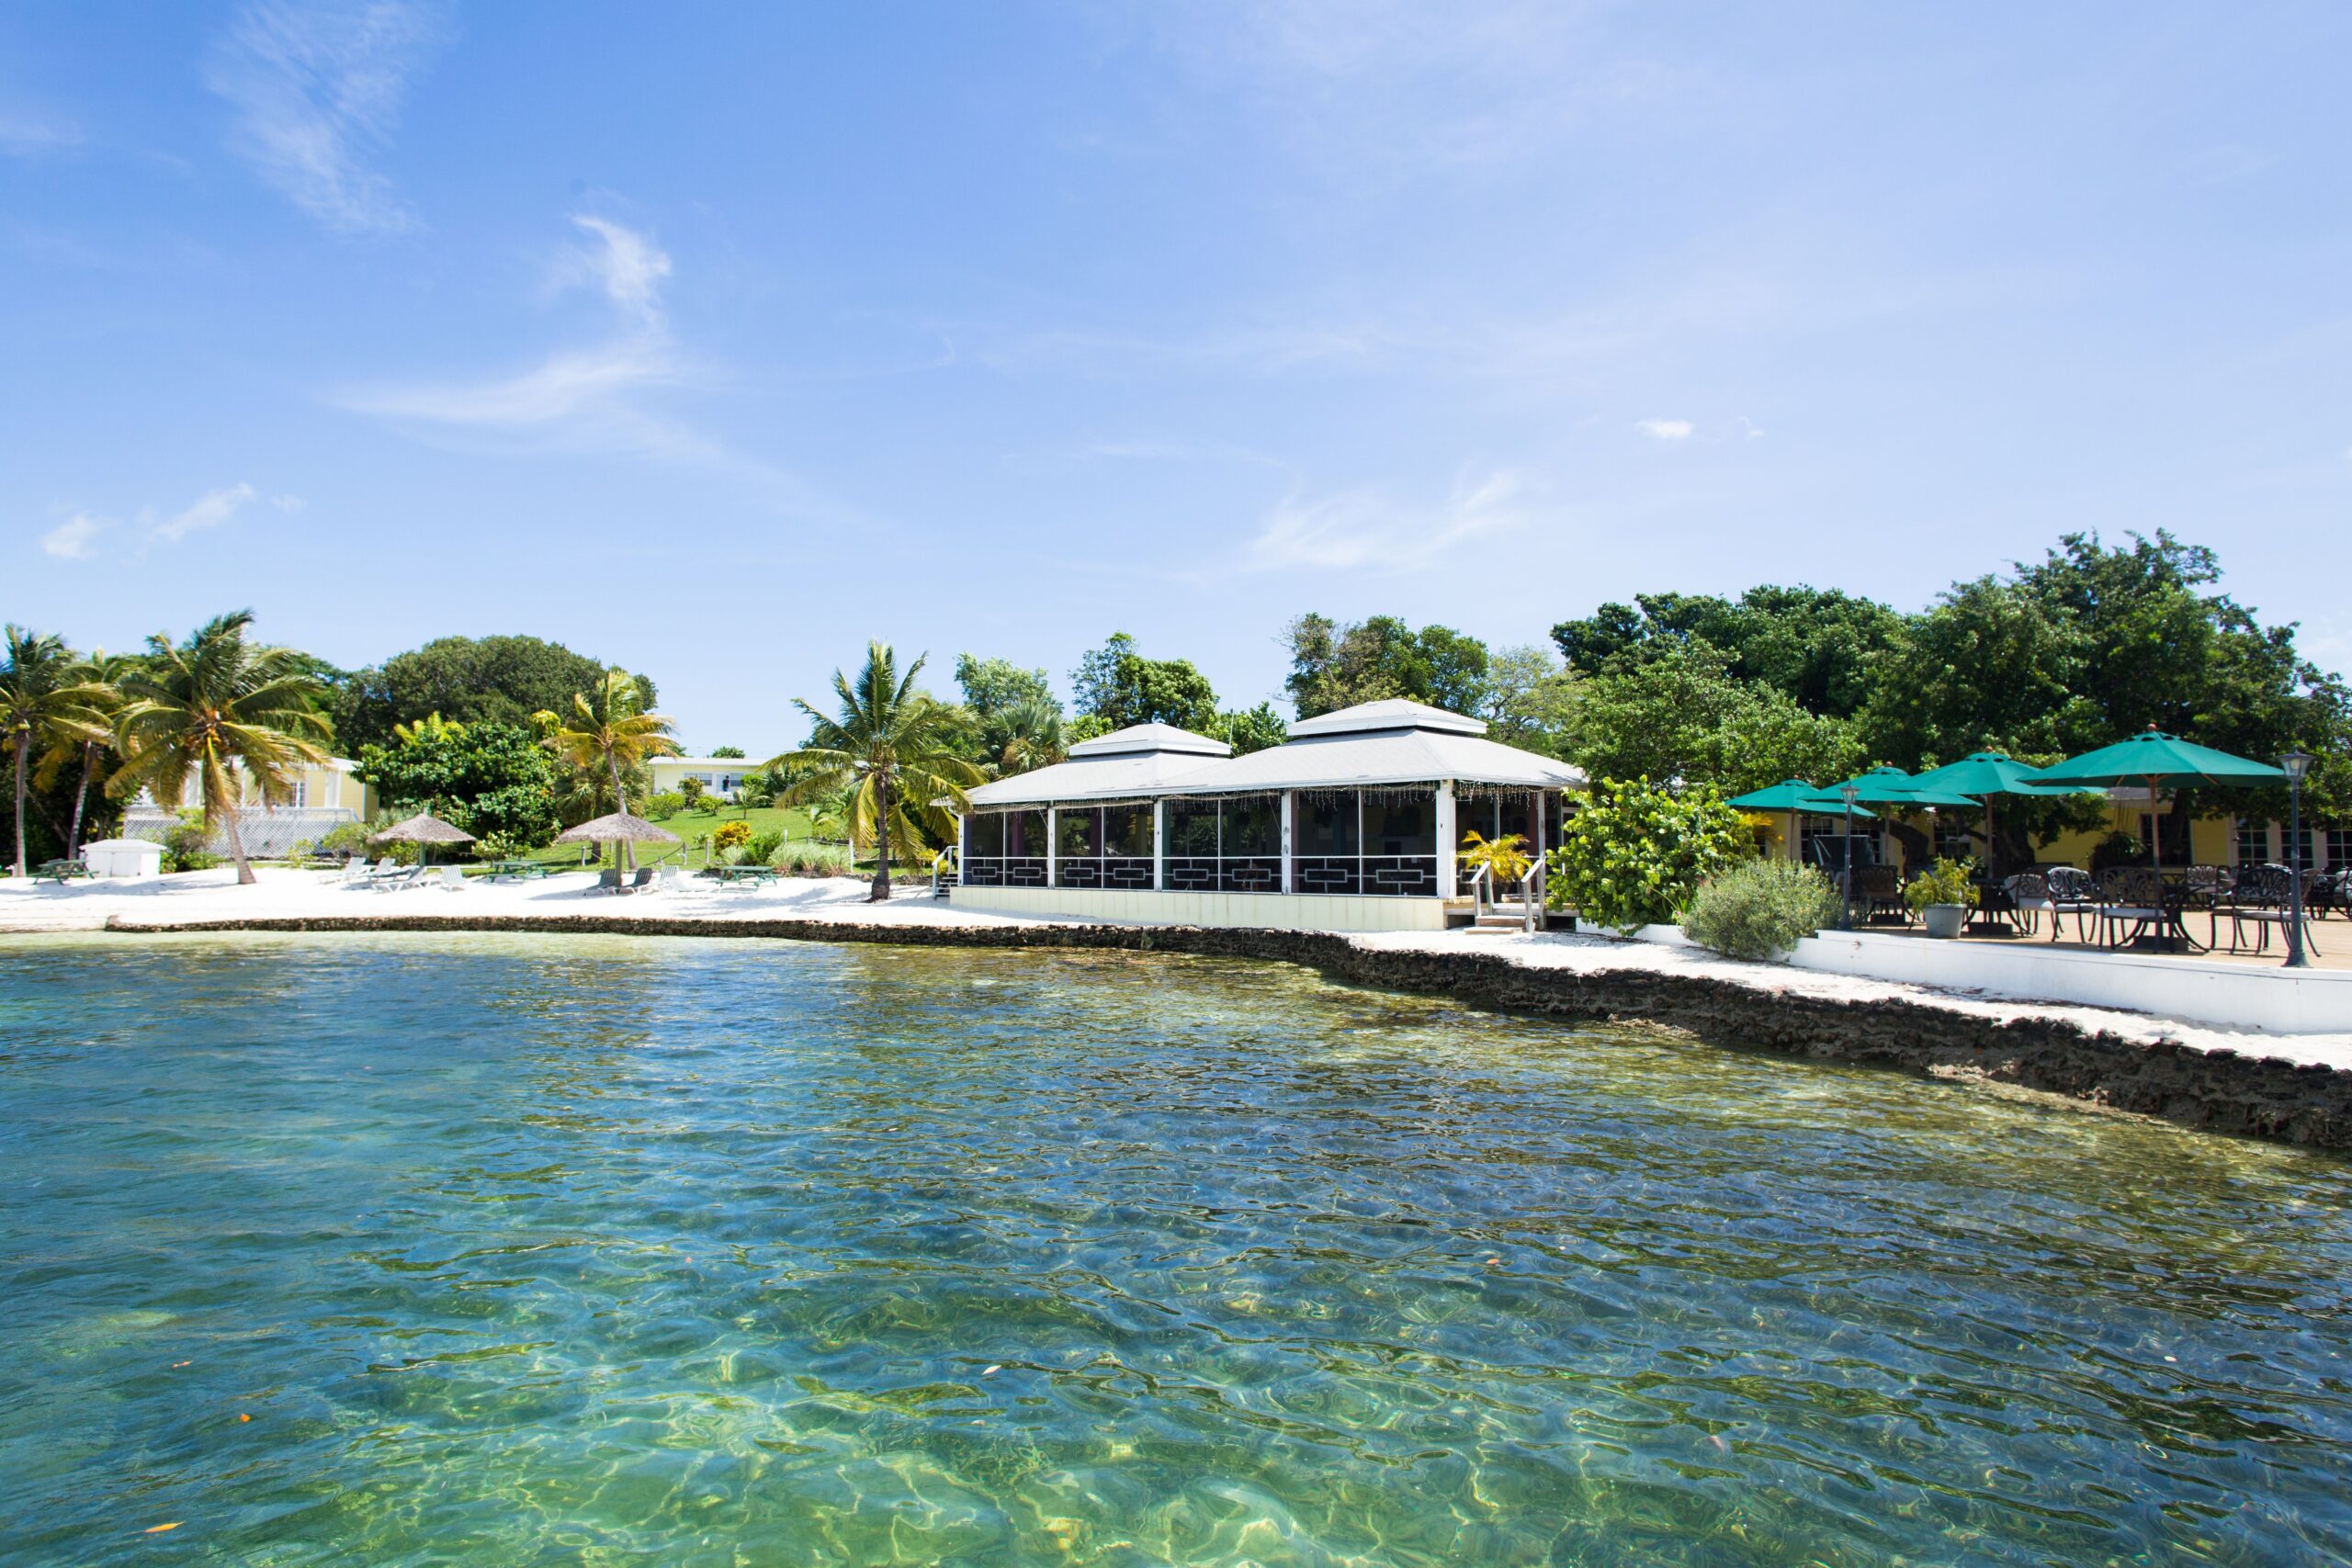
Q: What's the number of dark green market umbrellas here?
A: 4